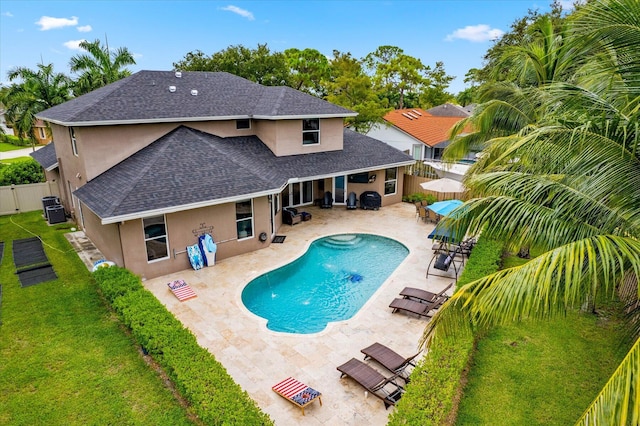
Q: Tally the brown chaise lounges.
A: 4